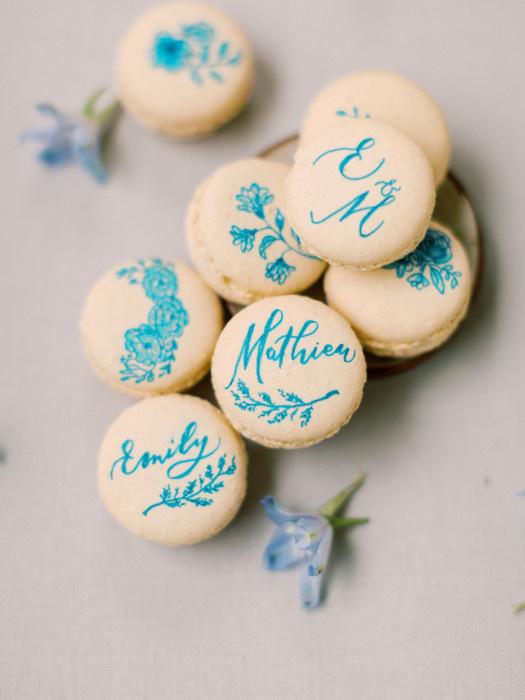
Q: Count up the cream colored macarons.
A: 8